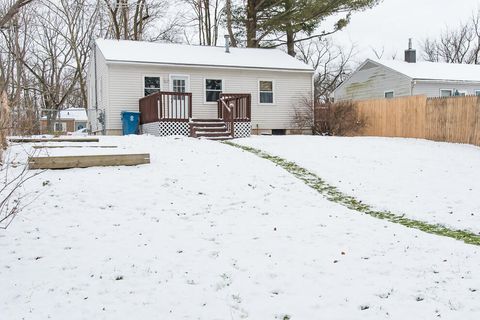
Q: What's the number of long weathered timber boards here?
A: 3